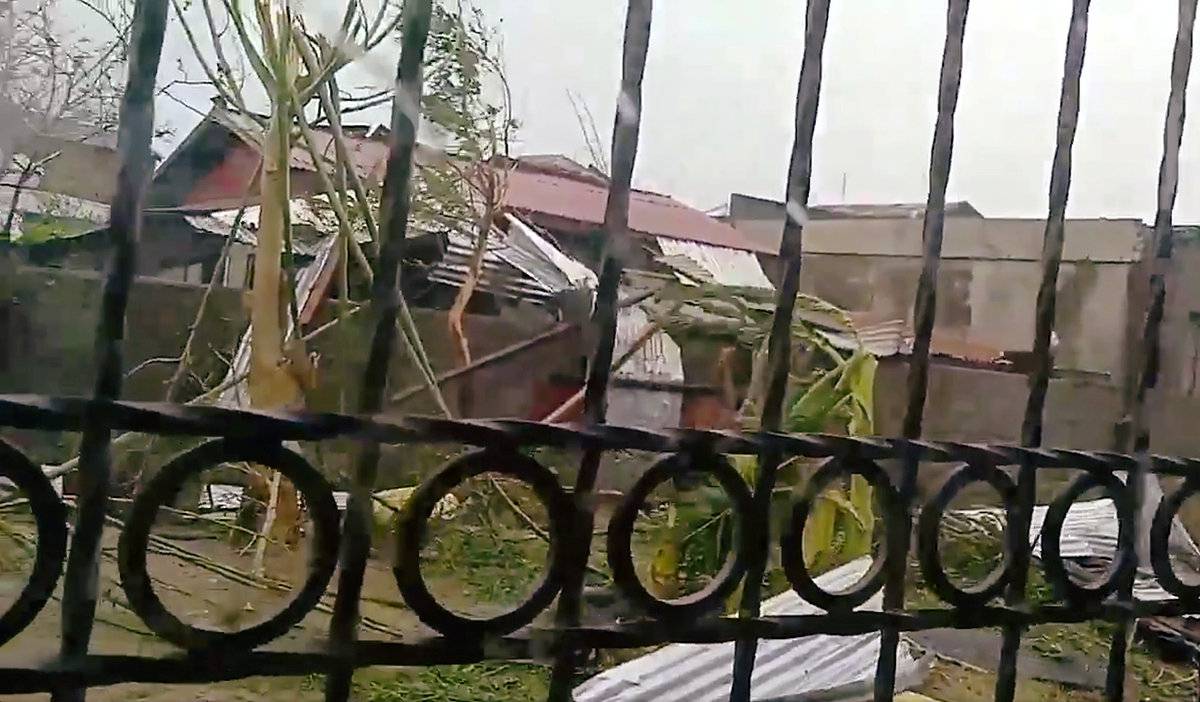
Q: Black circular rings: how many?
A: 8